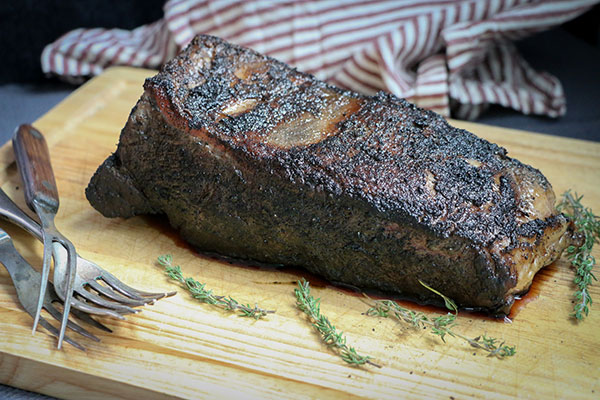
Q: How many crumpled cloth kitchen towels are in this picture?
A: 1